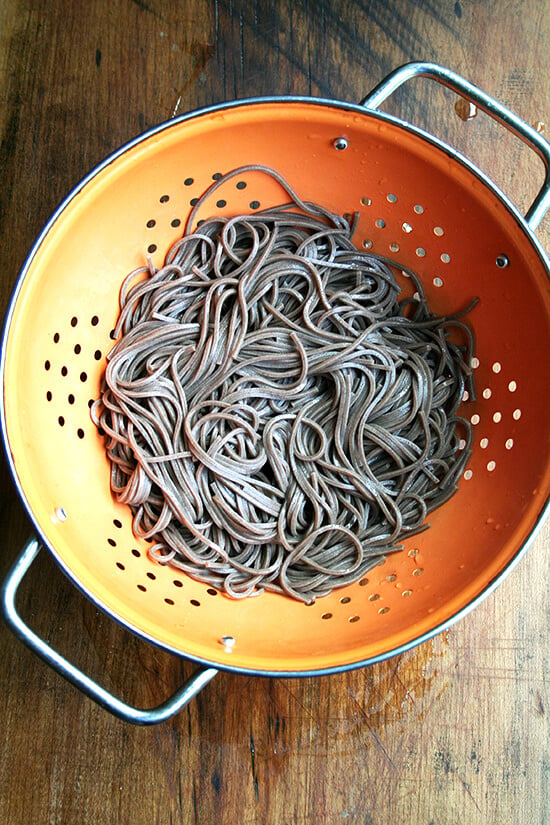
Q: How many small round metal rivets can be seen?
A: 4